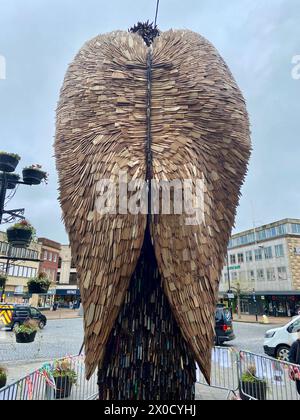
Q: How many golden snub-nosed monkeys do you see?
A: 0